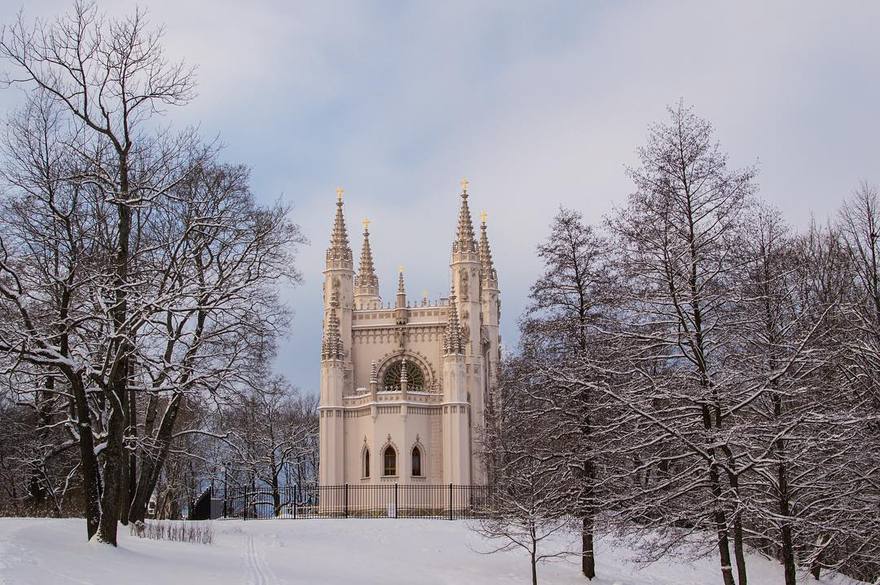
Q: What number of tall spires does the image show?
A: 4